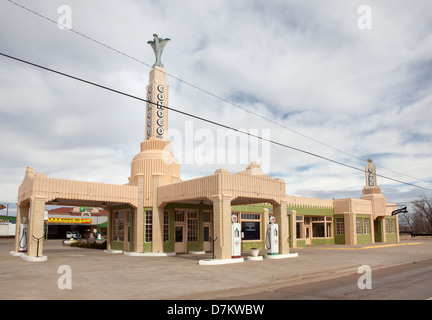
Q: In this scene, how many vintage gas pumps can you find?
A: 3